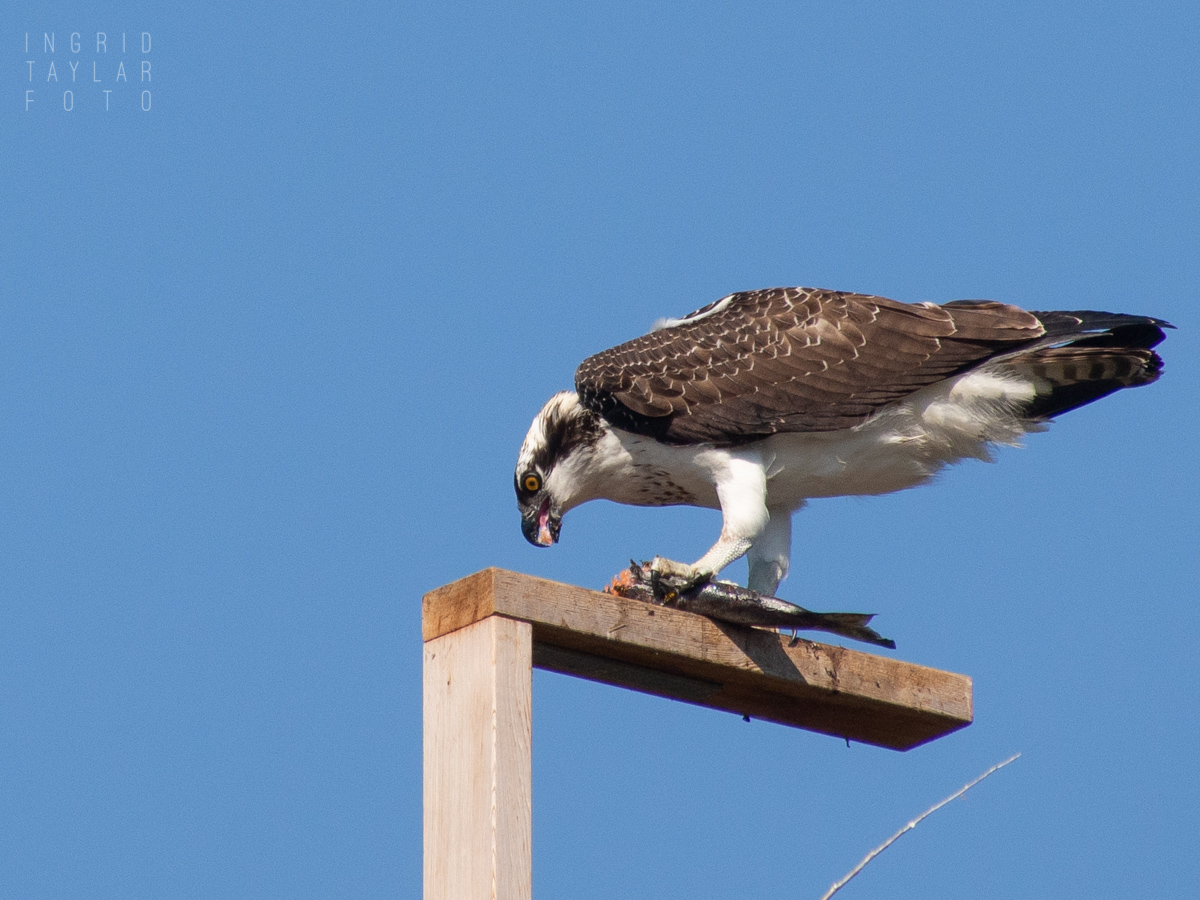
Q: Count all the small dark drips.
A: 2